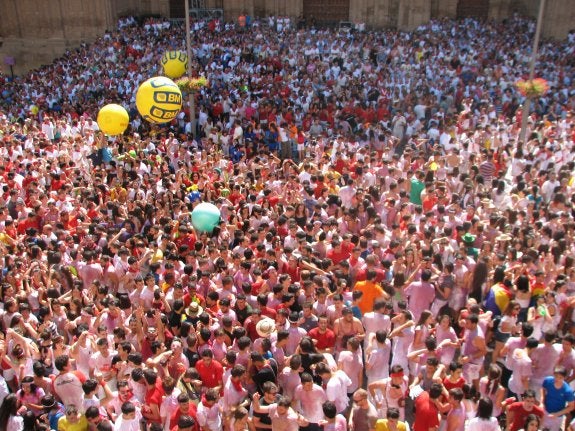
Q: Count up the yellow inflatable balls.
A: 3